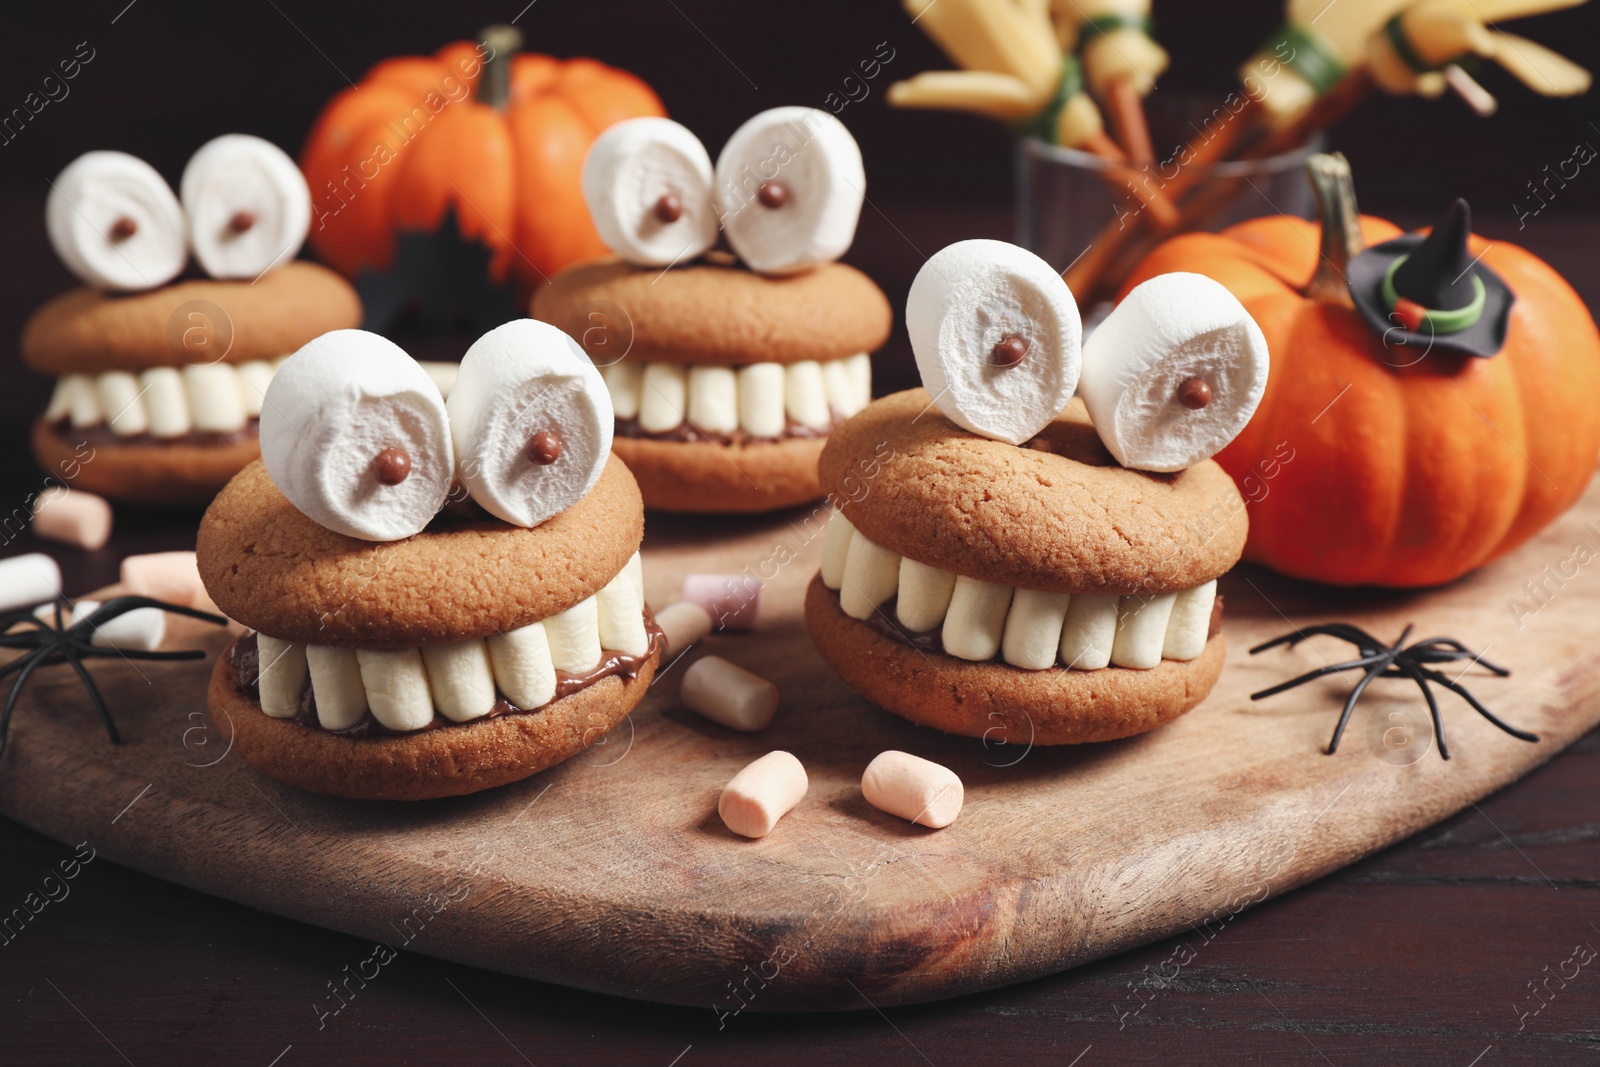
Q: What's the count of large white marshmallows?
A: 8